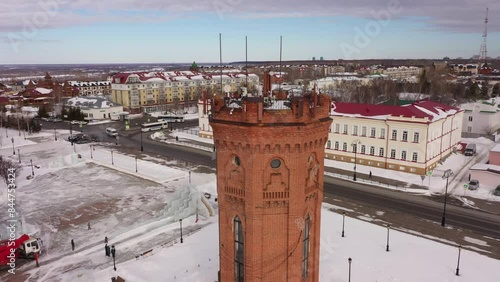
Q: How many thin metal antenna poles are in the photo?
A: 3